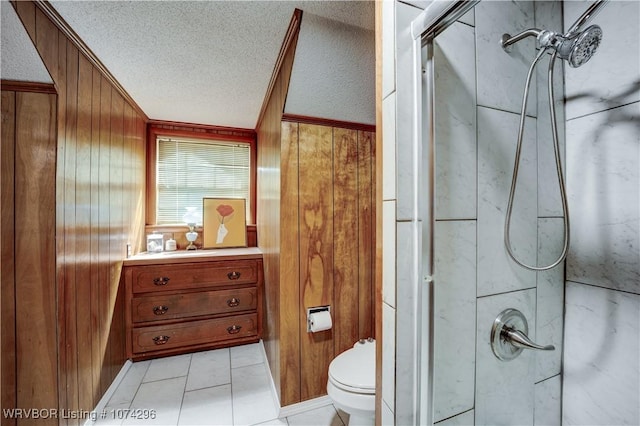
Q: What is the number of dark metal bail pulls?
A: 6